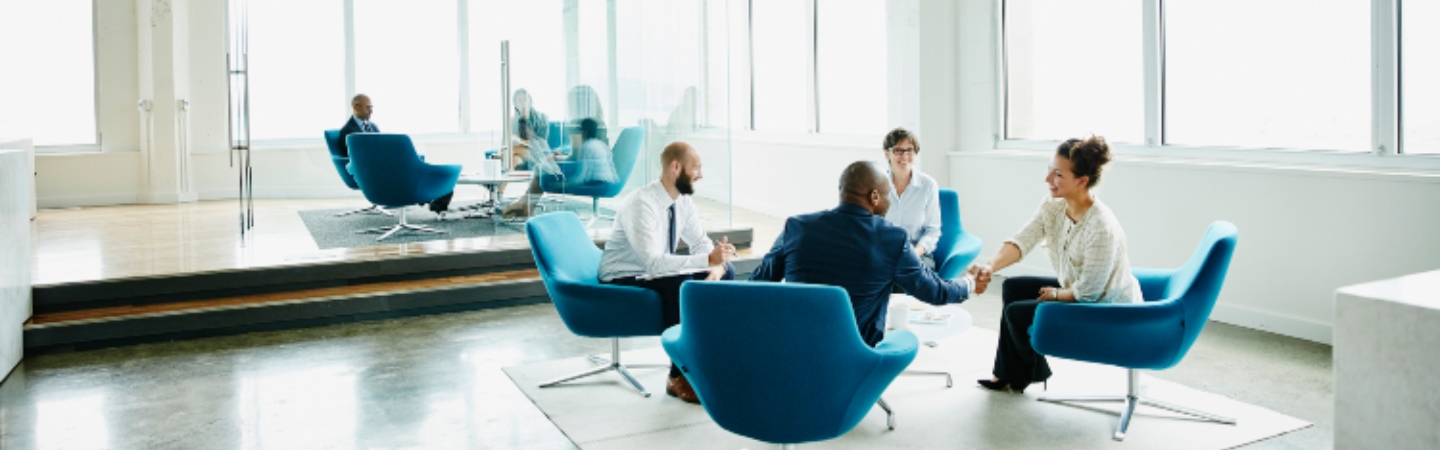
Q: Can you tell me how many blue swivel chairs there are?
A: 8